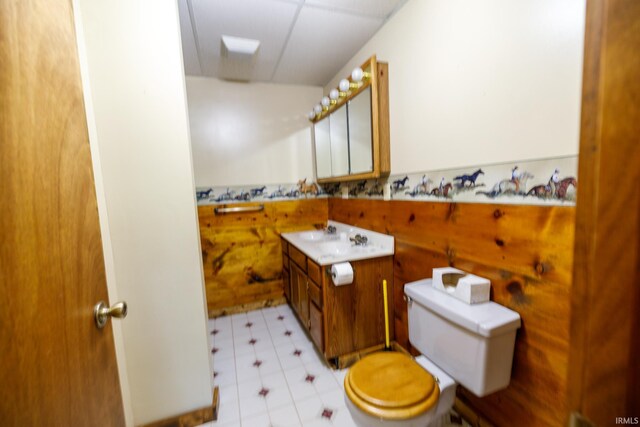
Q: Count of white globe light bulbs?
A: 6